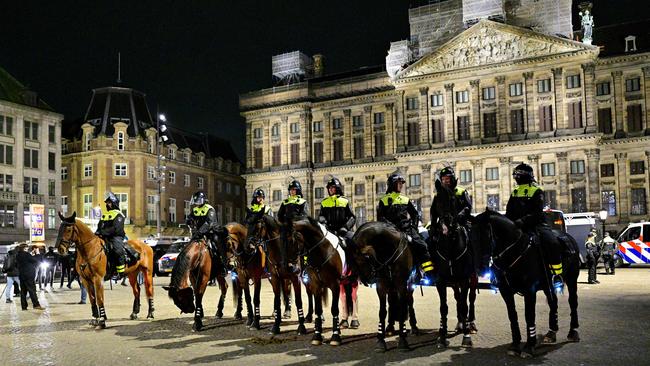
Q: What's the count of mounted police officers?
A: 8